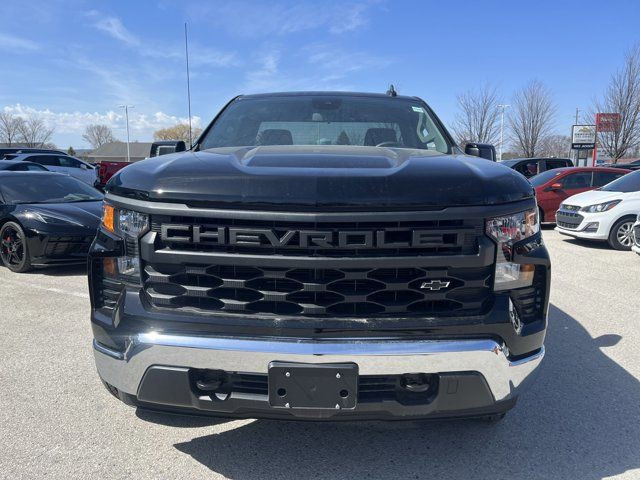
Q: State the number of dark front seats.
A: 2